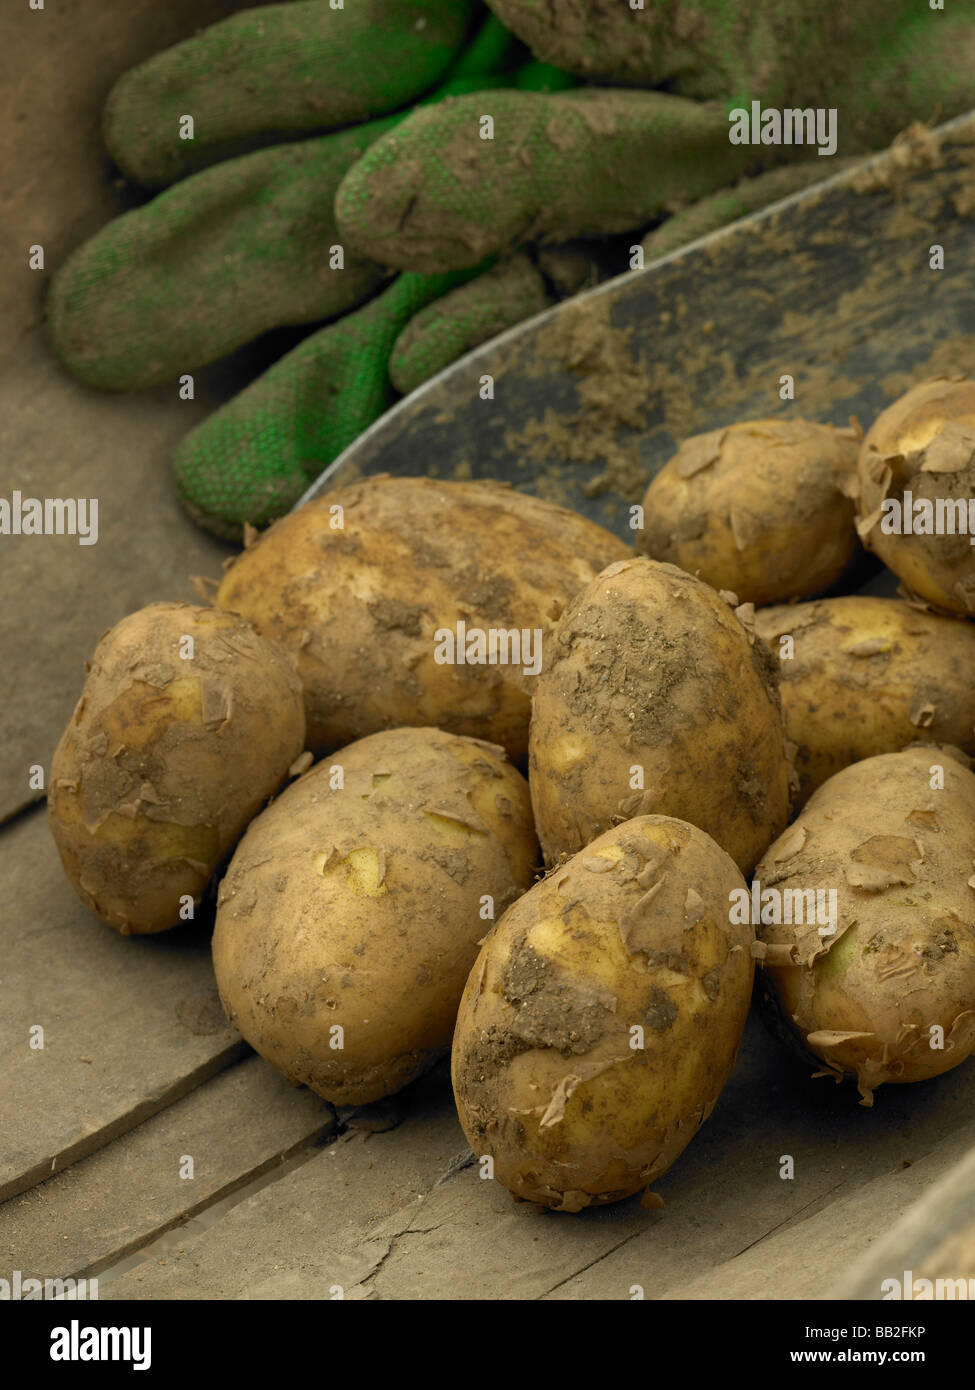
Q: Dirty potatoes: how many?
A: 9